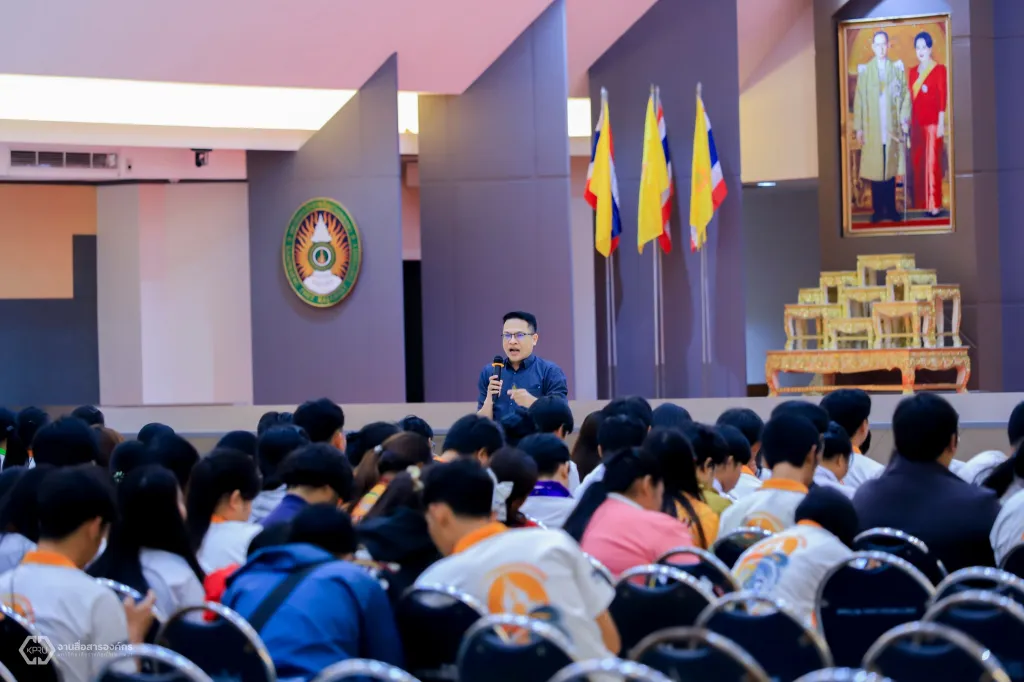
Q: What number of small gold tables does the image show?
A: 9